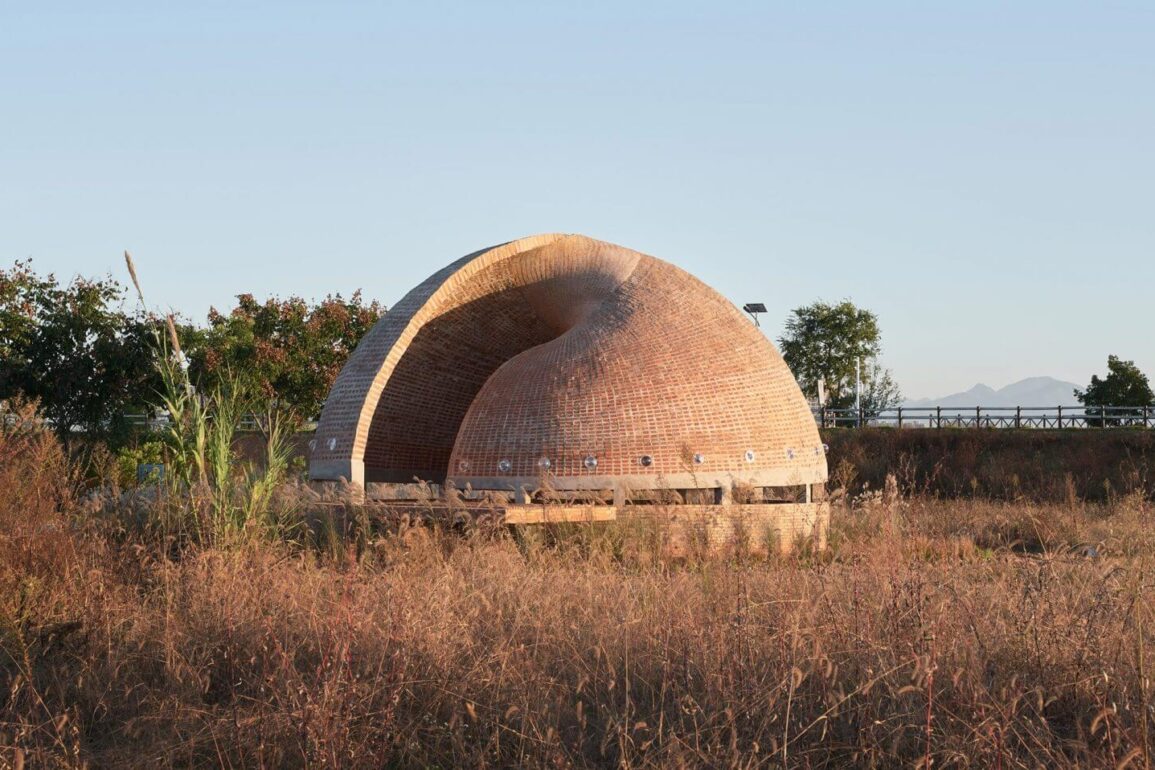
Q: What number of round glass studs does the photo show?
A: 12